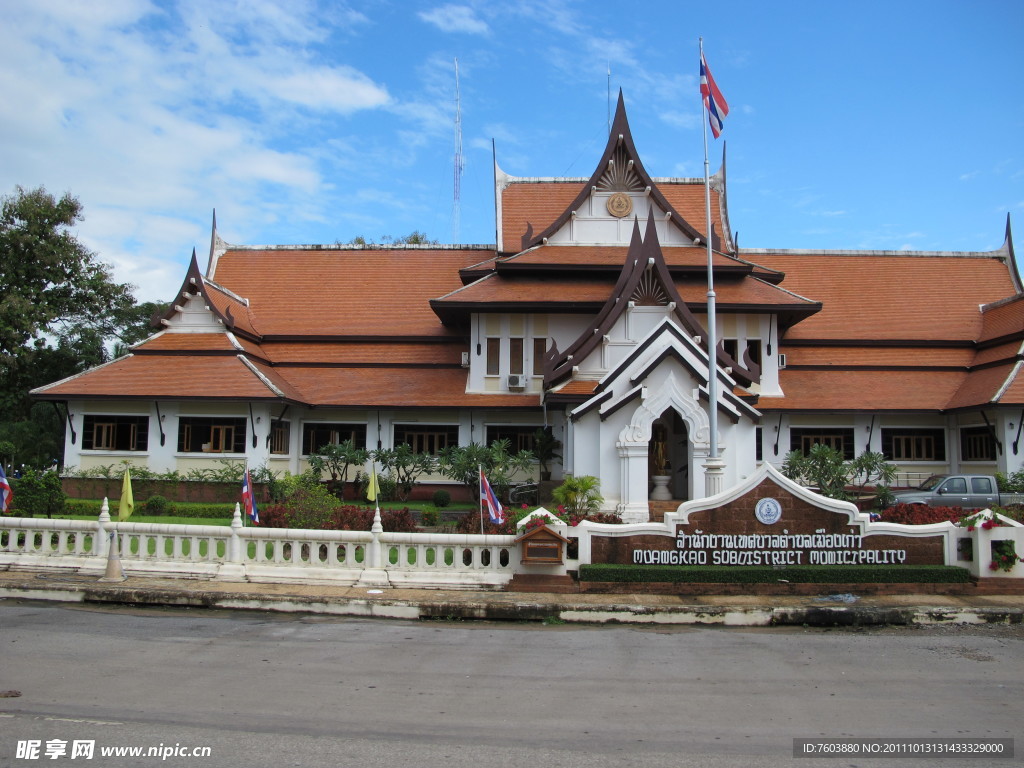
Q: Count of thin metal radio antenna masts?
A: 2